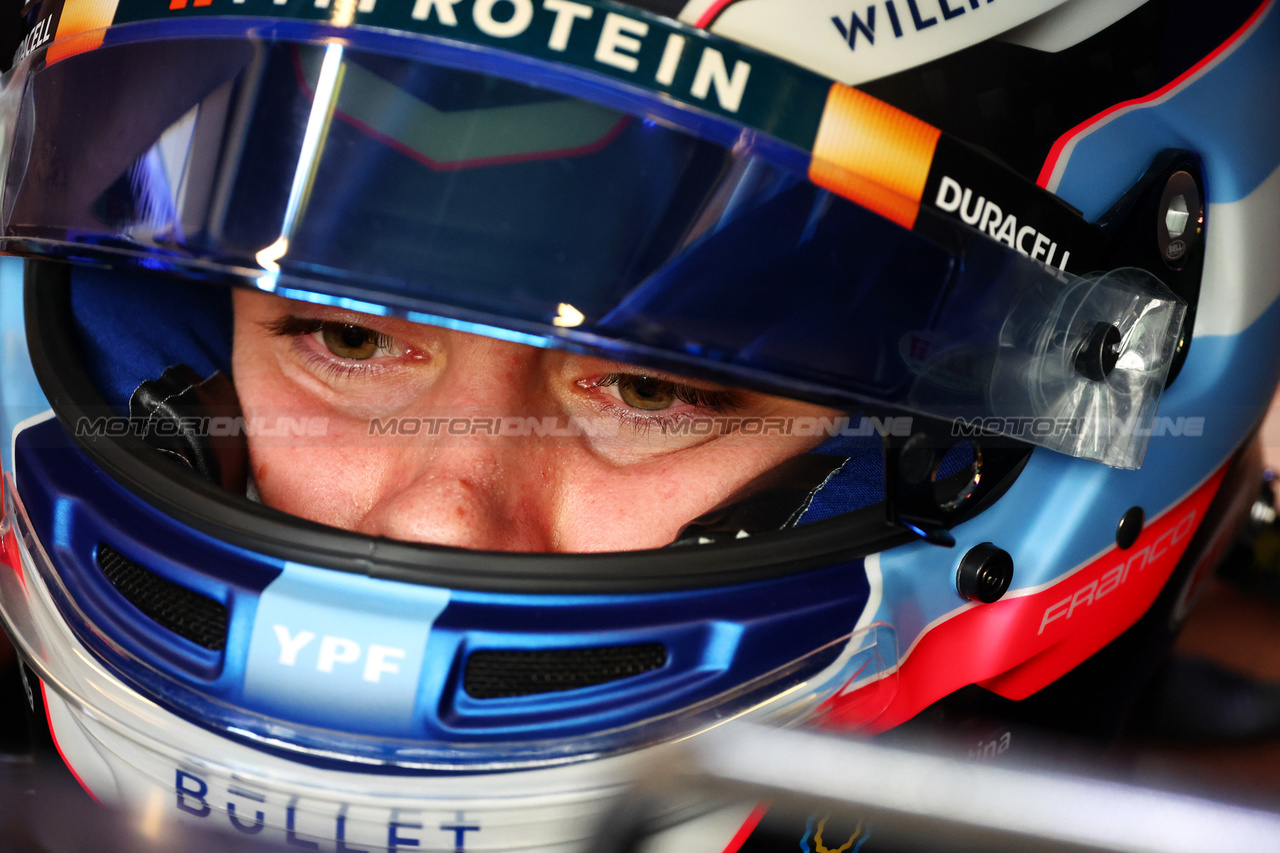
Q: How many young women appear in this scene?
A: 0